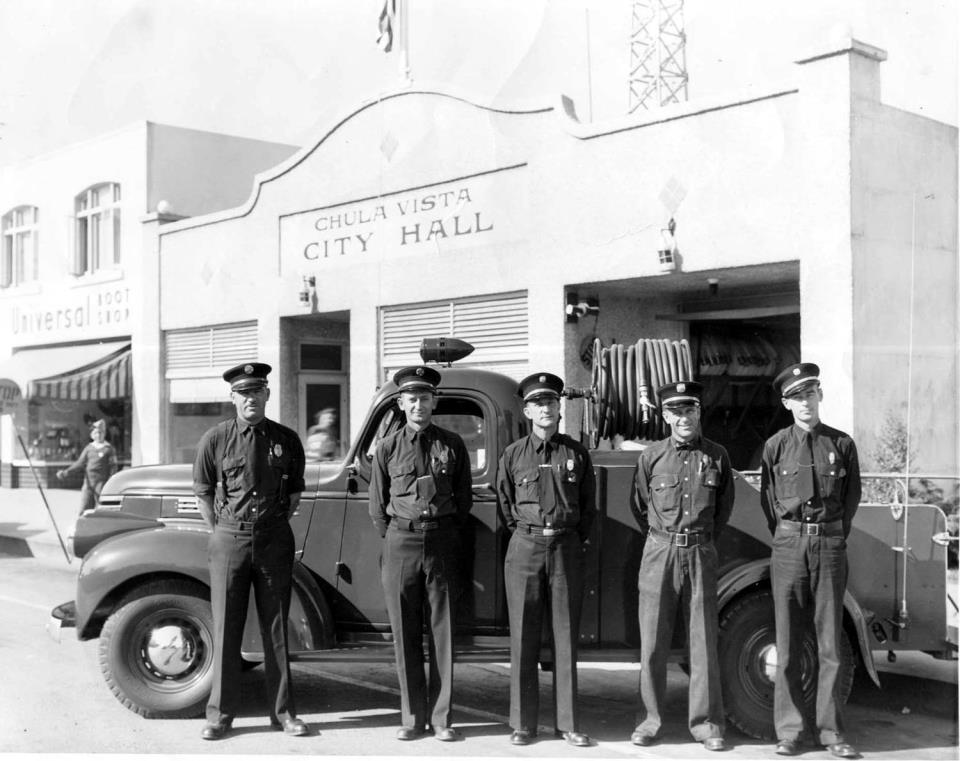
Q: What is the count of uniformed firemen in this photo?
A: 5